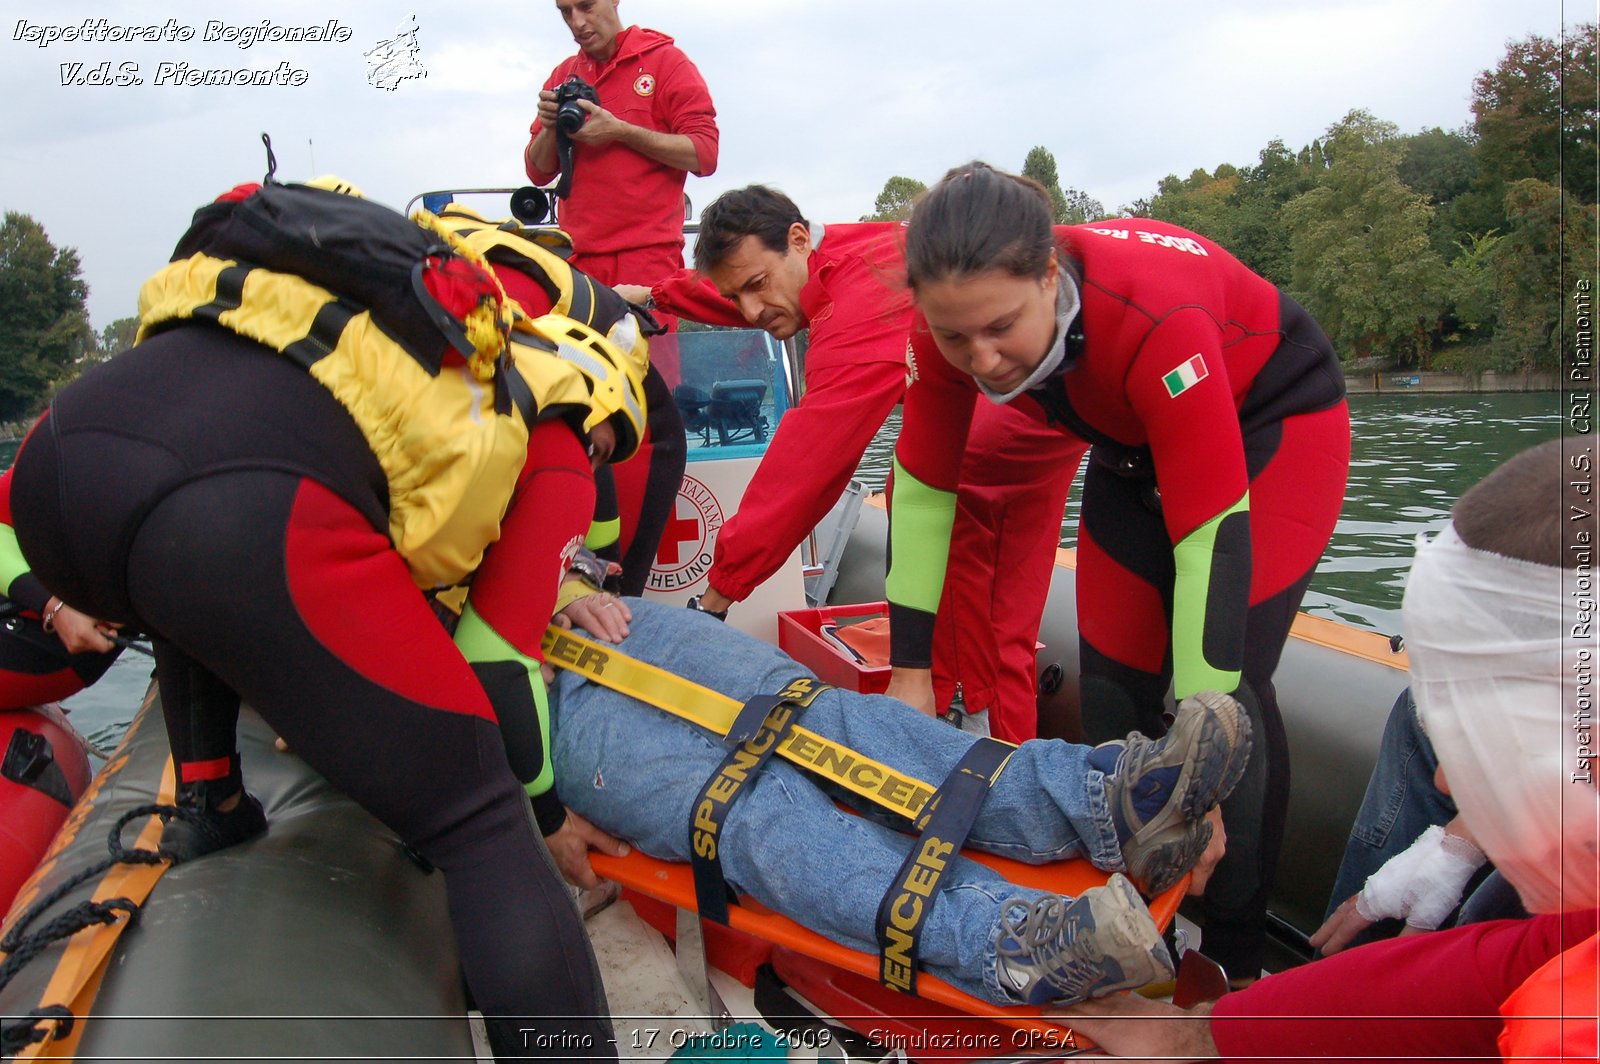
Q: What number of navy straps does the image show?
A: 2